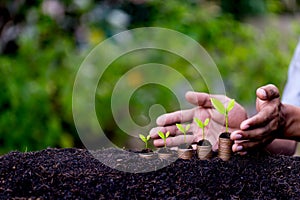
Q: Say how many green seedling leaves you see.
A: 10